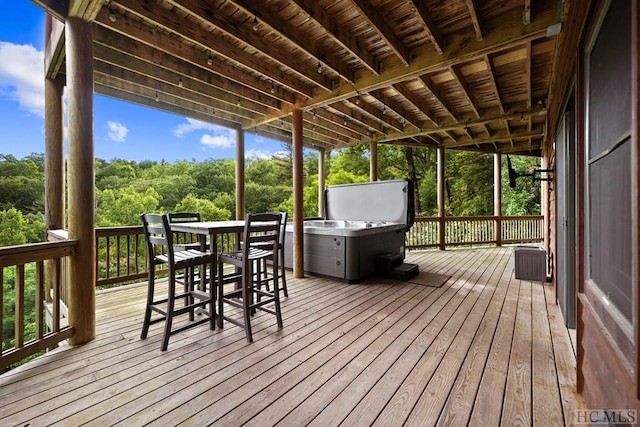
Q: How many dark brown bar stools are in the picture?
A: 4